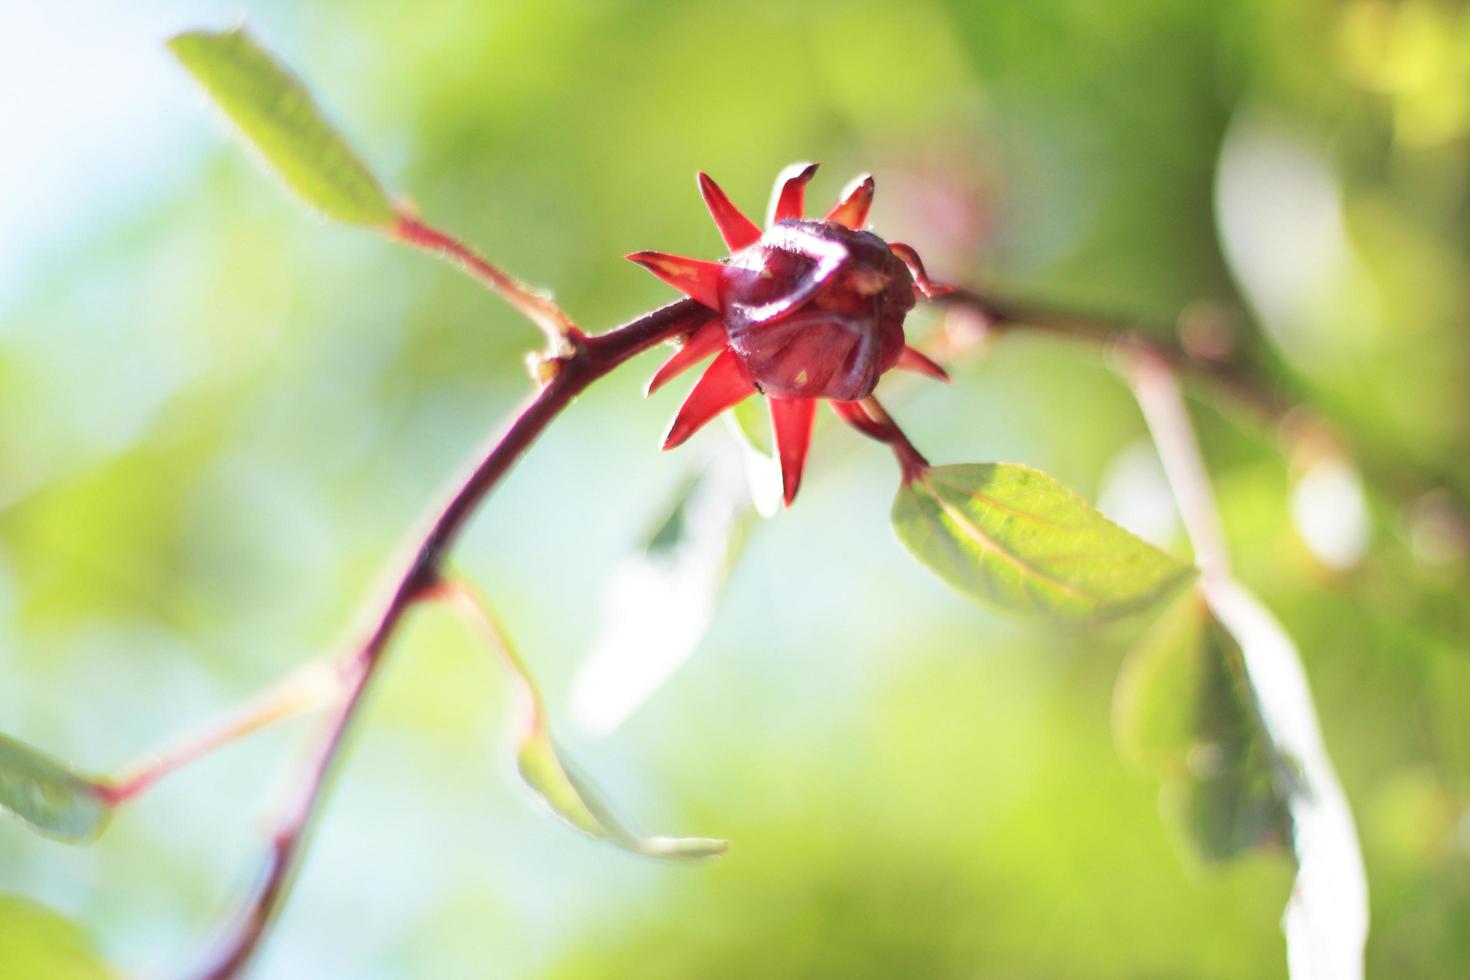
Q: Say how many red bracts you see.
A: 10